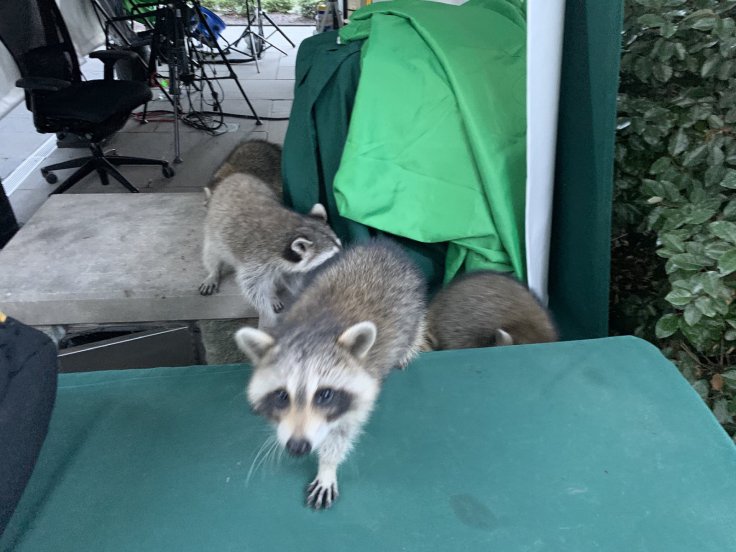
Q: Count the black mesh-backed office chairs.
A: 1